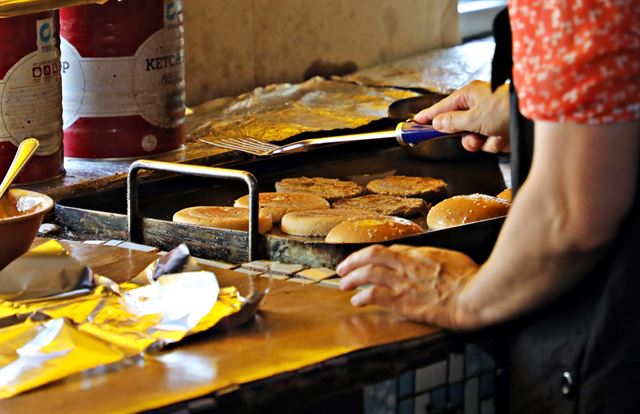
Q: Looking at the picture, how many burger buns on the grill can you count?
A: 6